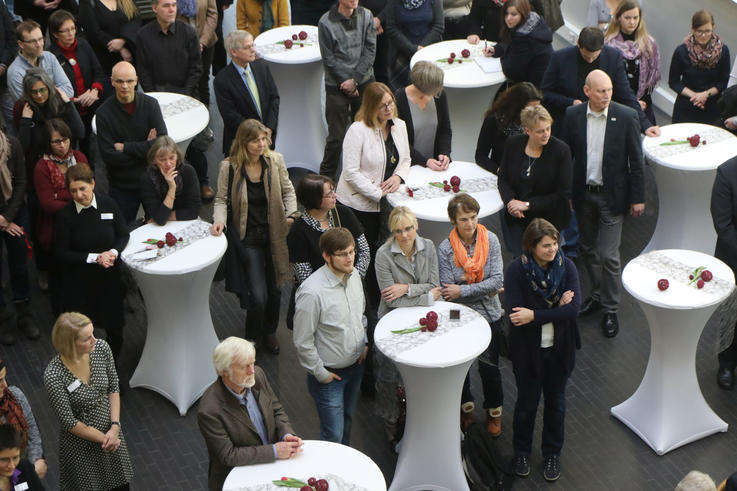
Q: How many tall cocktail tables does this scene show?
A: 9